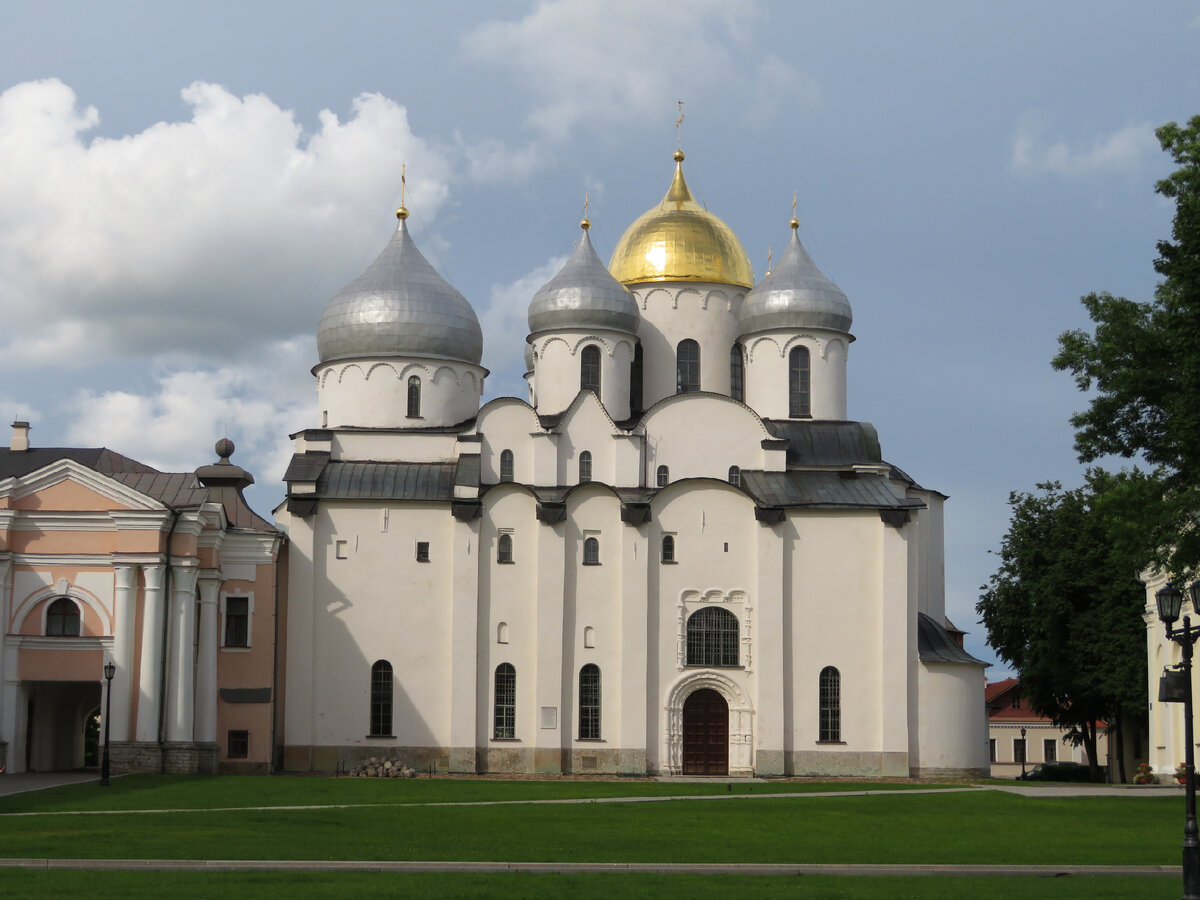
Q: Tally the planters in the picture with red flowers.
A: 2